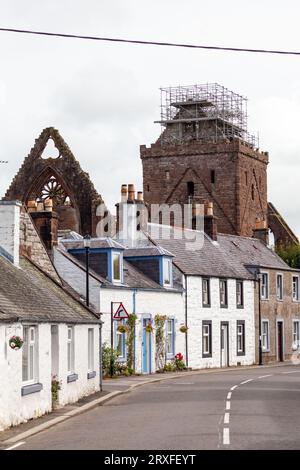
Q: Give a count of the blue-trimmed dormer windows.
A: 2